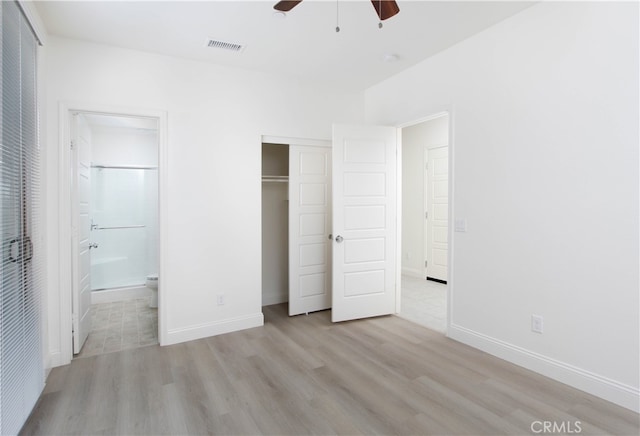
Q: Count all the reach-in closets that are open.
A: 1